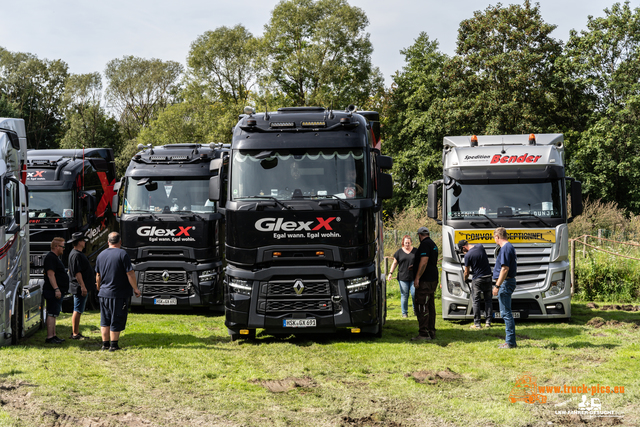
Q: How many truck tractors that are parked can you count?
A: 5